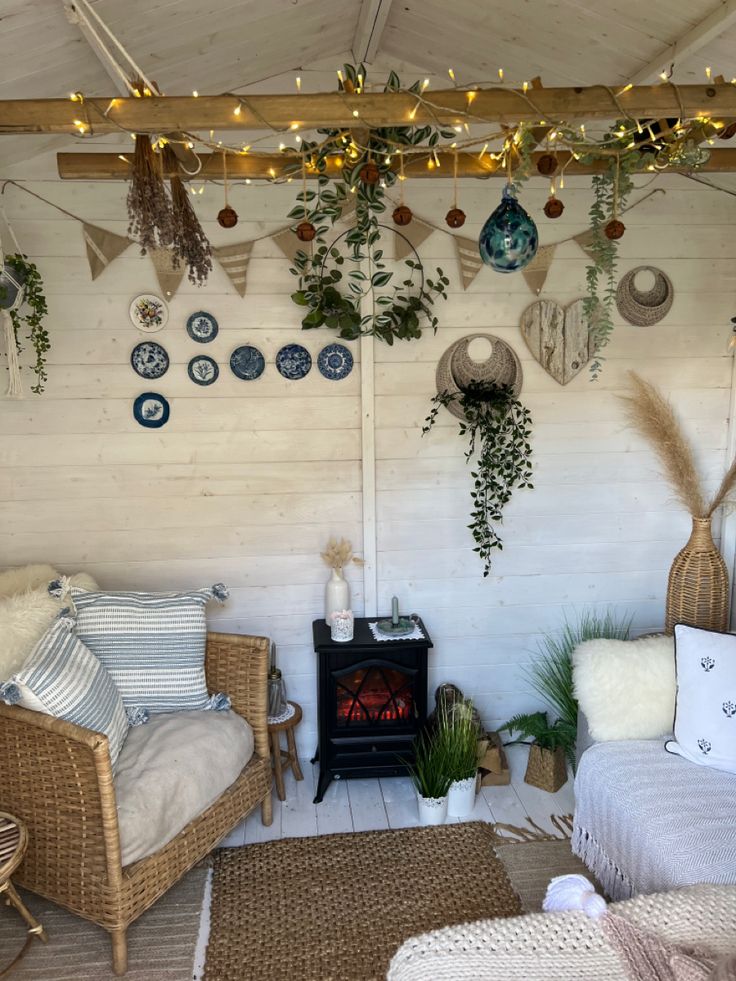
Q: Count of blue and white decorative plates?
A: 7